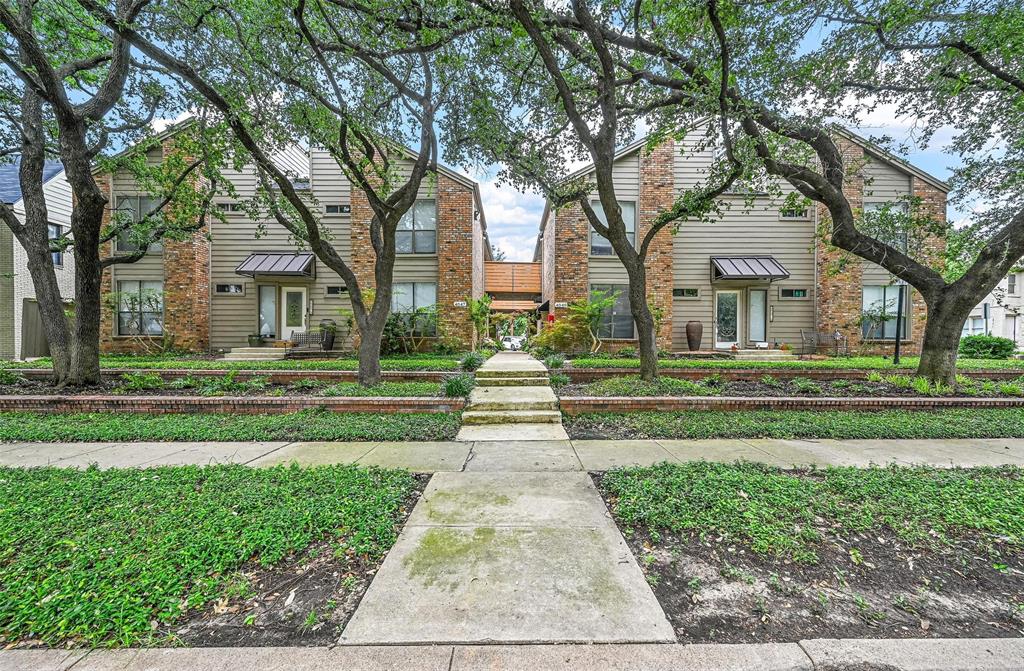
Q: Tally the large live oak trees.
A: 4